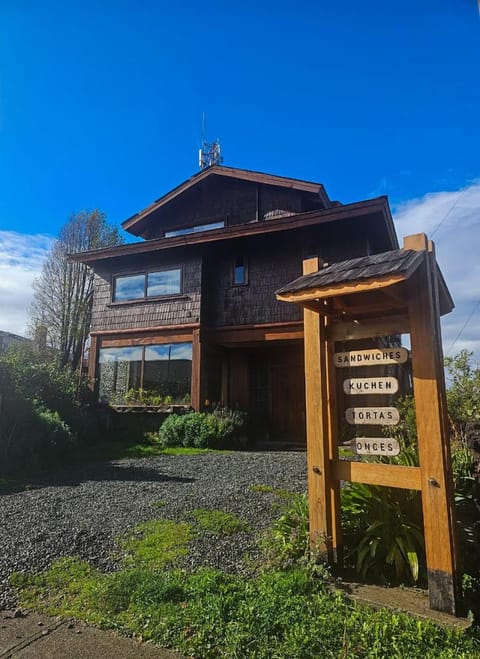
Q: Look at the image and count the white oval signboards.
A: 4